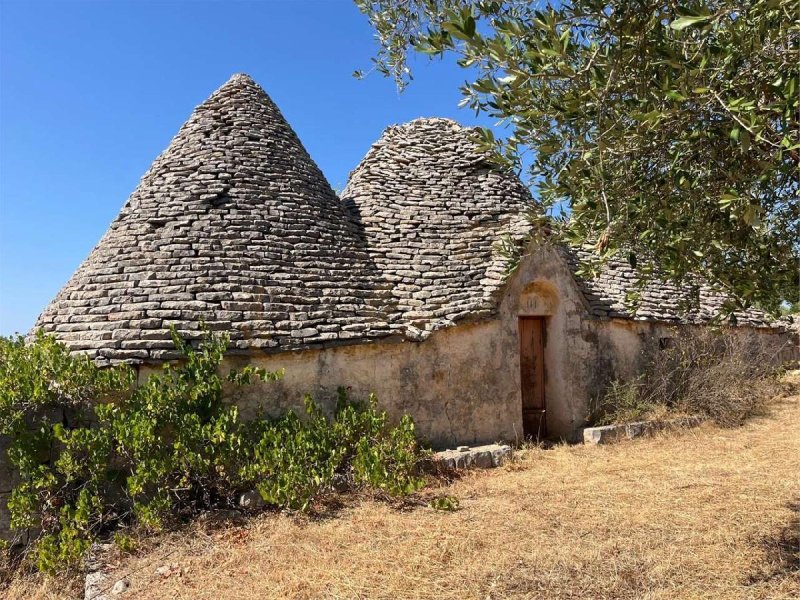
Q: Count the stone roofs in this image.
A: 3